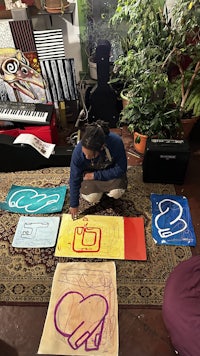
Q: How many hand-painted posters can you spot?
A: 5